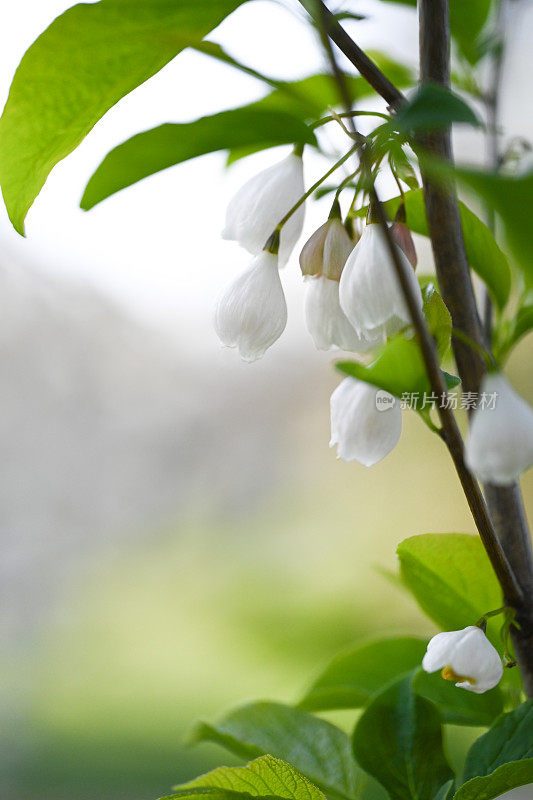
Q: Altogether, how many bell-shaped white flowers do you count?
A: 7